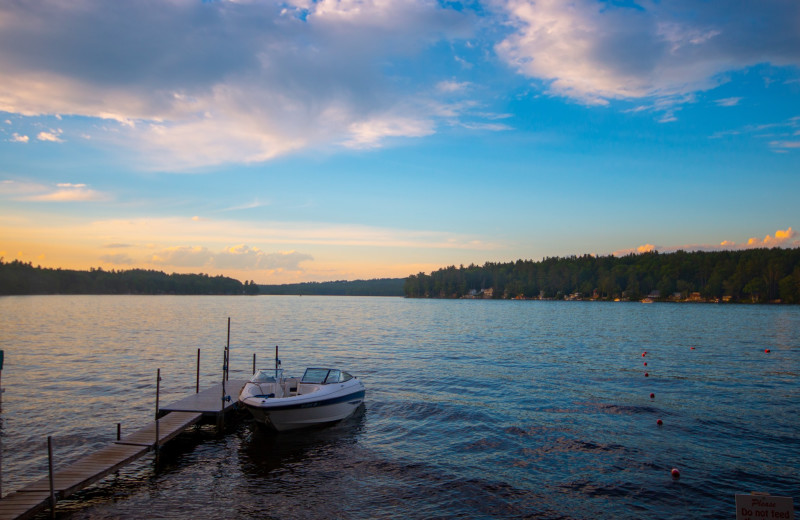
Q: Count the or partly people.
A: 0